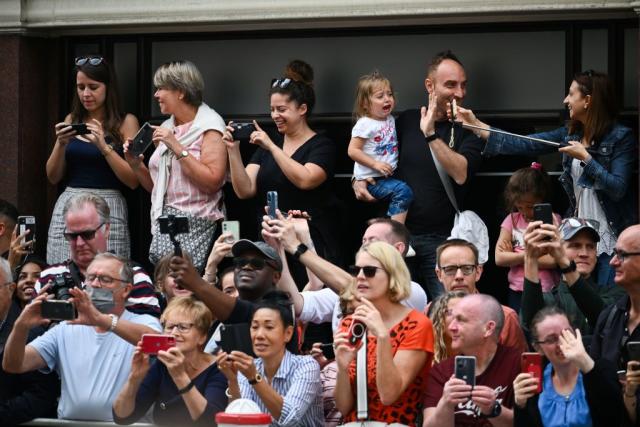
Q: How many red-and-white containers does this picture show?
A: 1